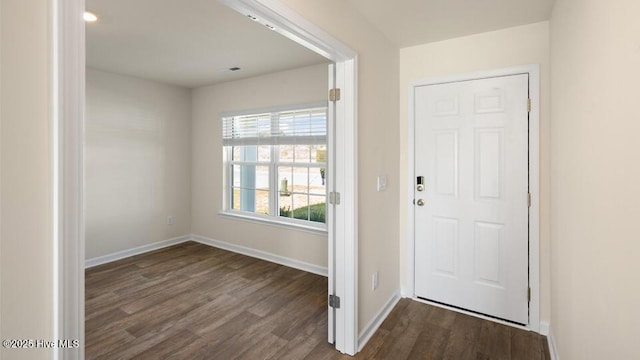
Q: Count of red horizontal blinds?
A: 0